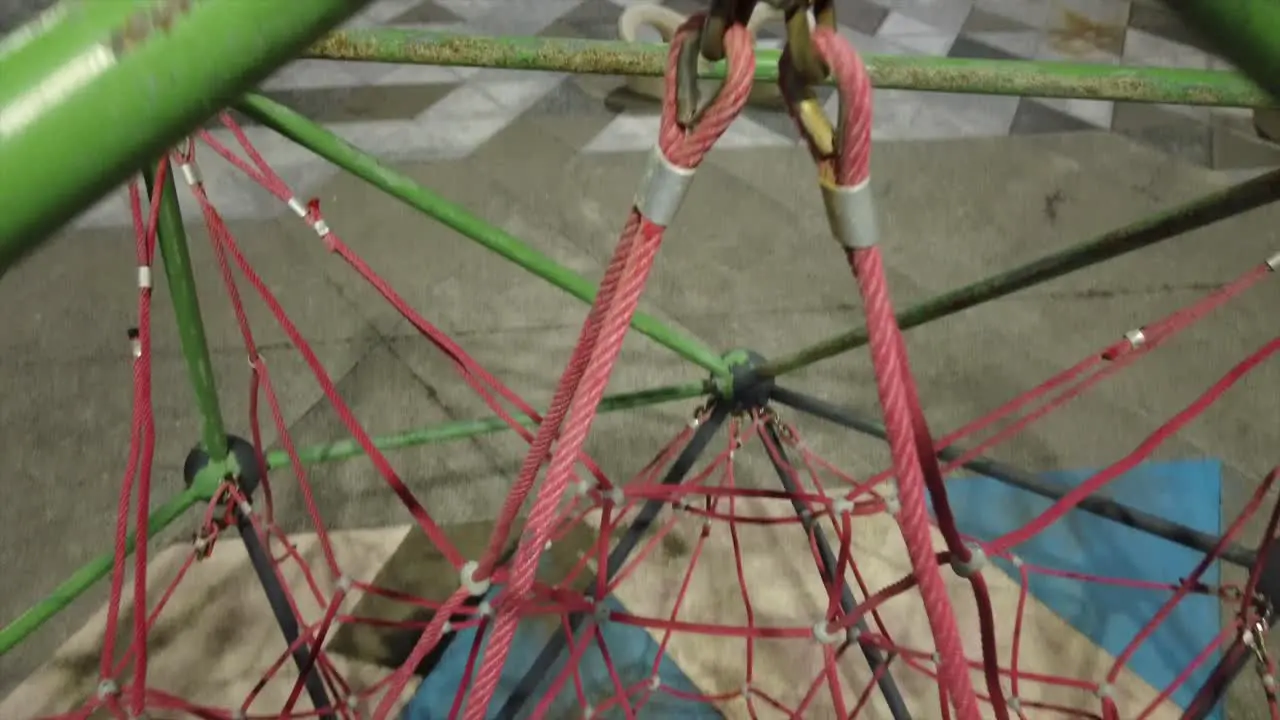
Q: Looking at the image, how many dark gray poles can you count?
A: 5